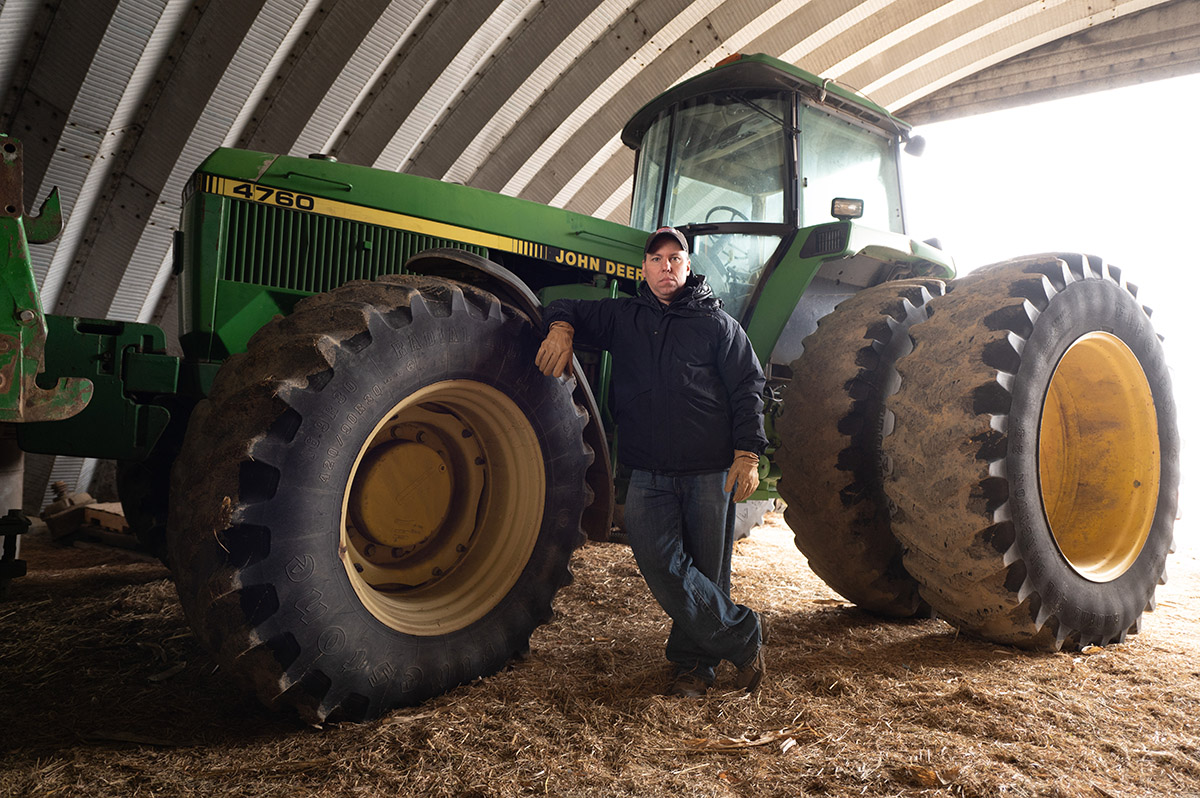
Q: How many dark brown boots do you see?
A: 2